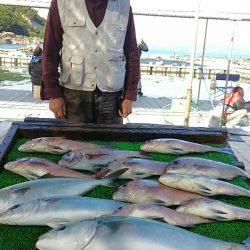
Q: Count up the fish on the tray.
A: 13